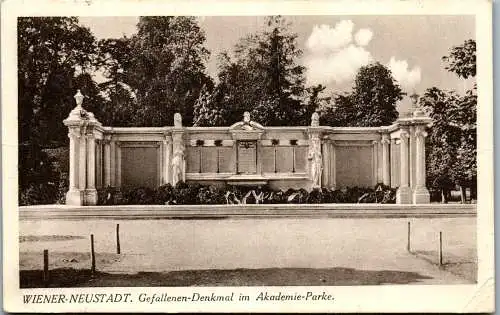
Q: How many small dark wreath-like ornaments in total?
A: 4